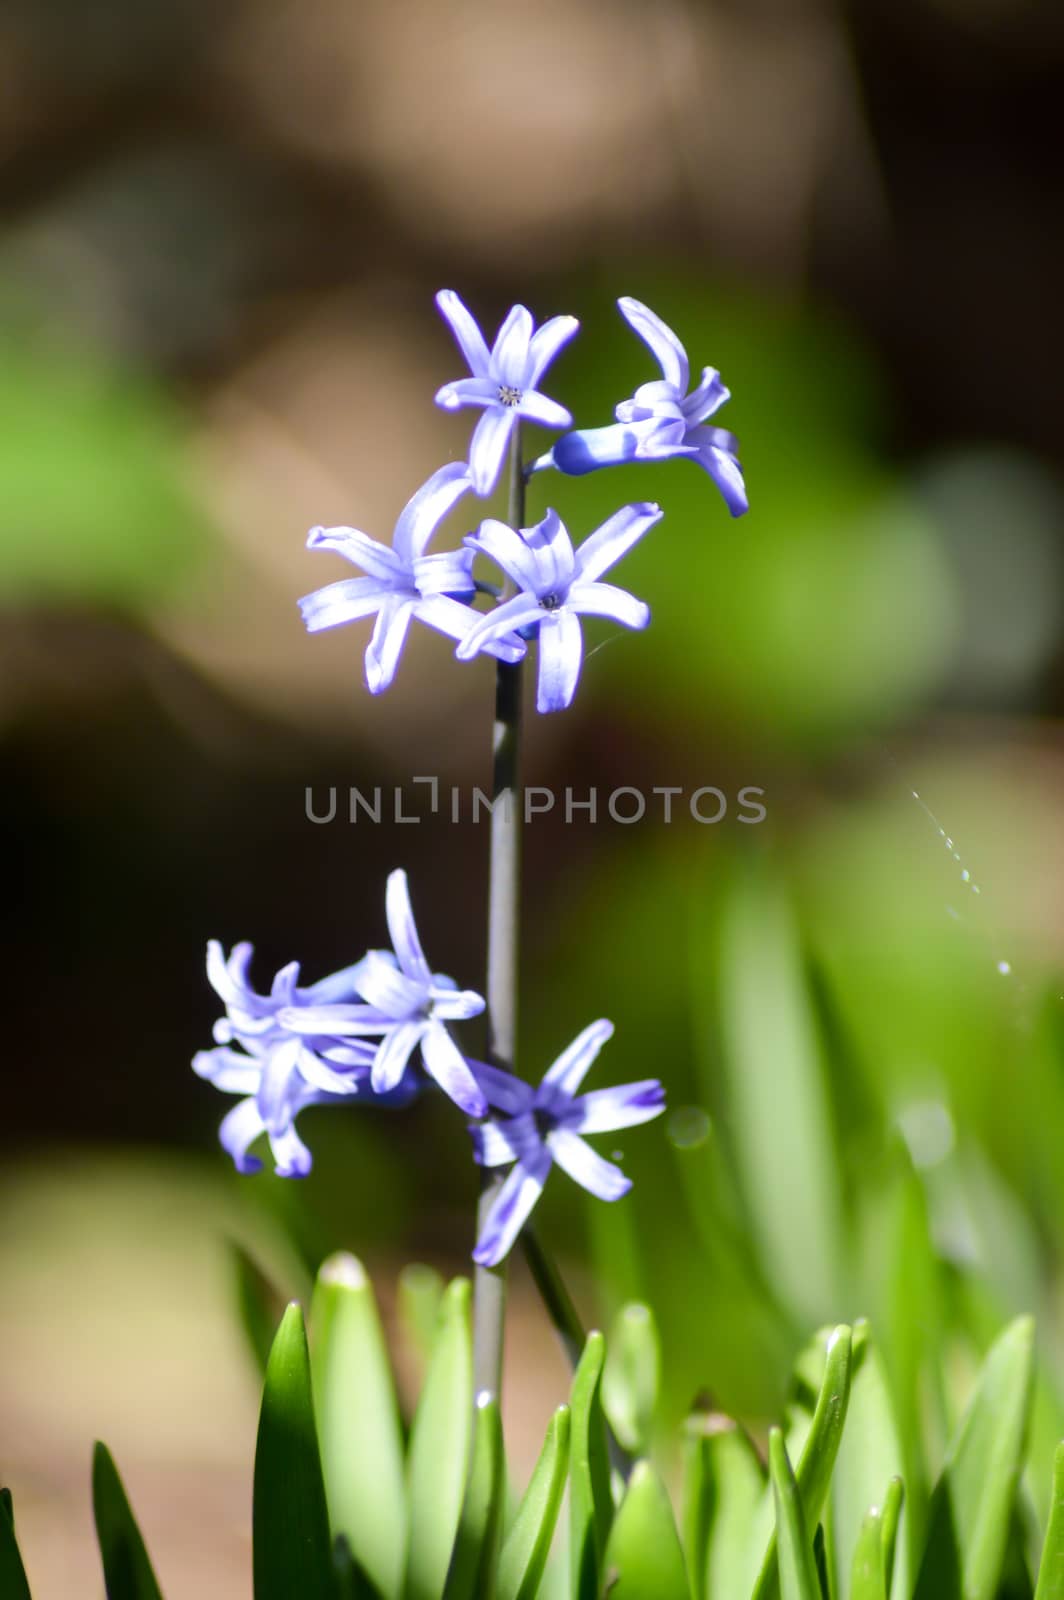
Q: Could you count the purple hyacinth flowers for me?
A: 8